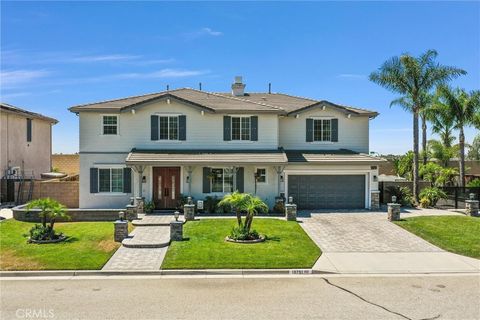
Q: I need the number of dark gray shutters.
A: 10